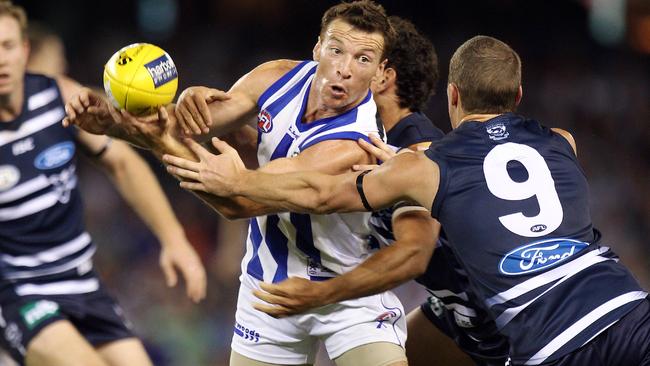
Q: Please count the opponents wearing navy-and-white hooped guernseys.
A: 3